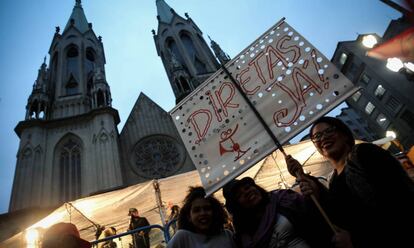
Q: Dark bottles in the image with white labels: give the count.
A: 0